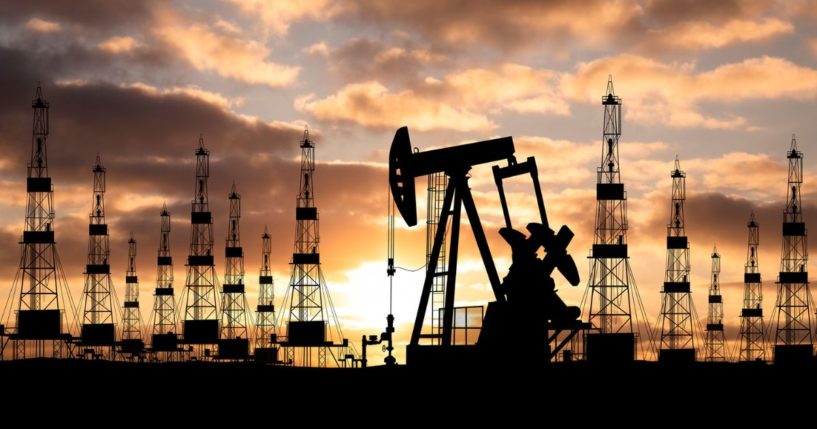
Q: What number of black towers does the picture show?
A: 13